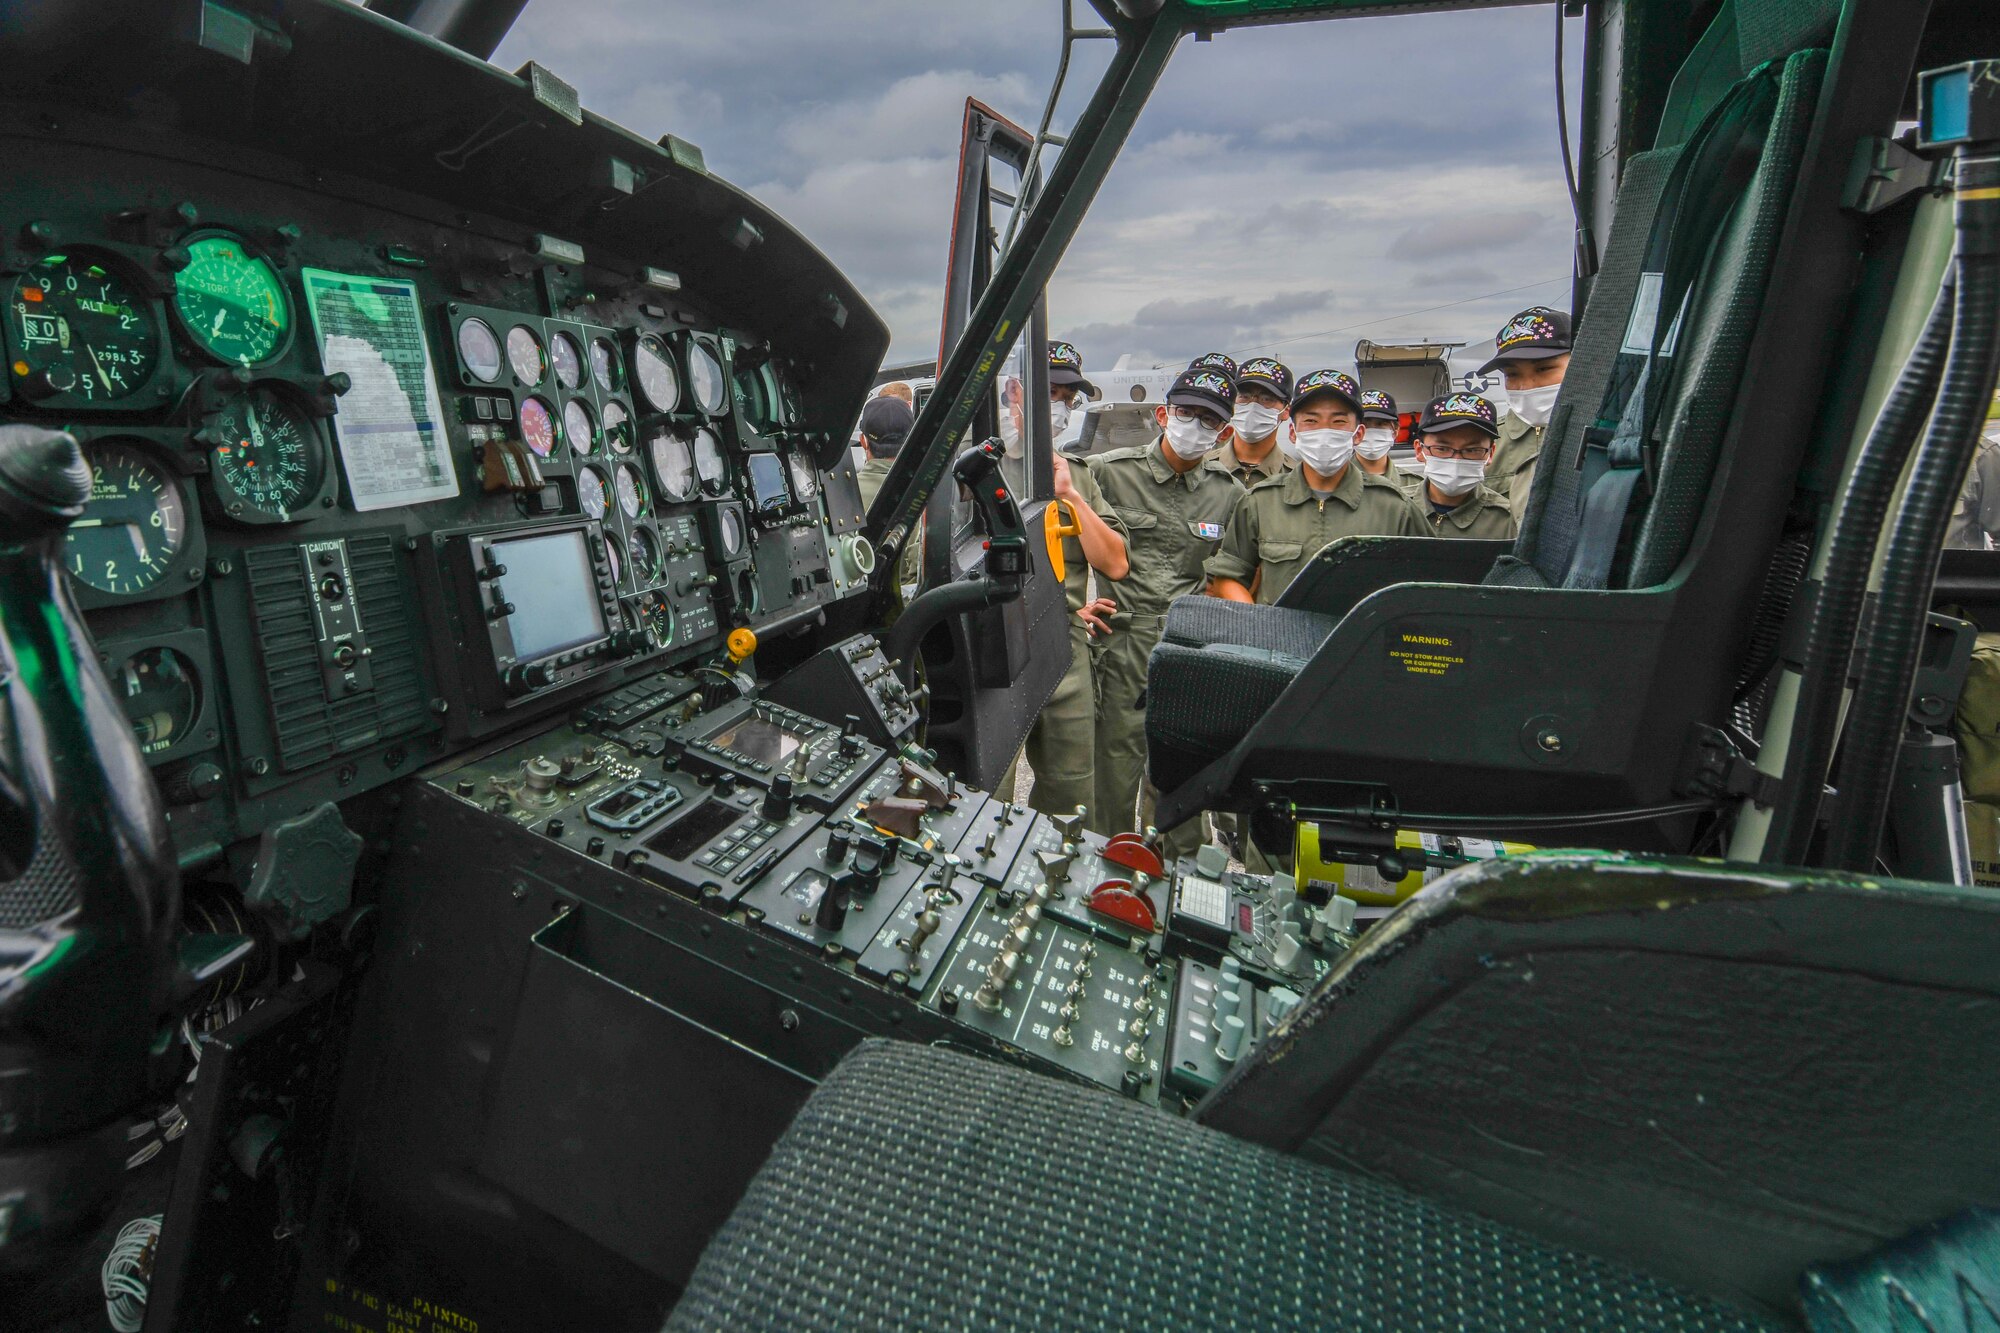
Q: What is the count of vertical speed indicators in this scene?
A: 1